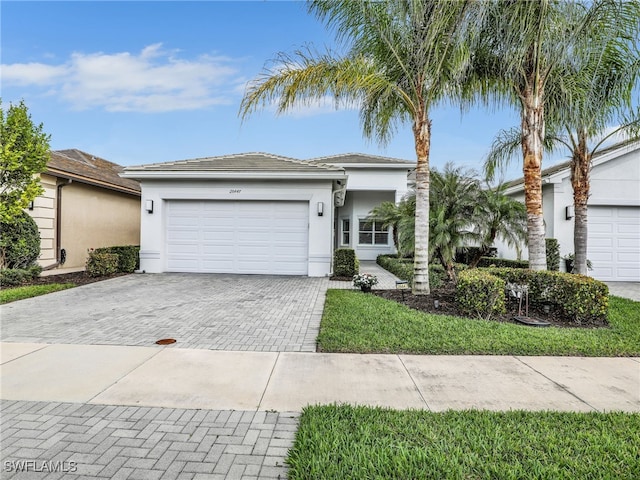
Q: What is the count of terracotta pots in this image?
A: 0